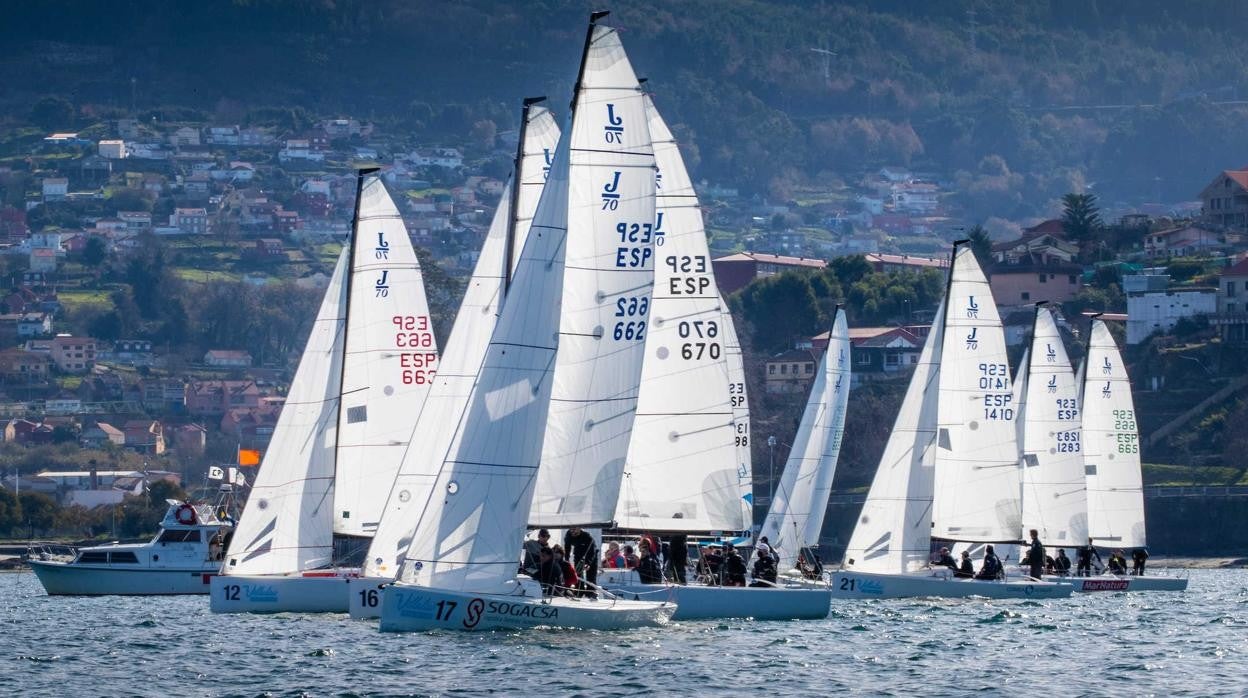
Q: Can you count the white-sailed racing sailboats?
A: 9